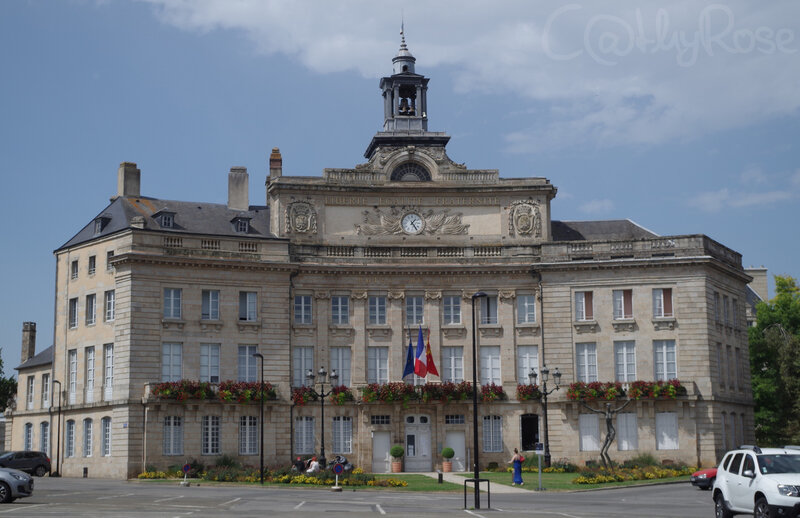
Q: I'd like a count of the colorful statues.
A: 0